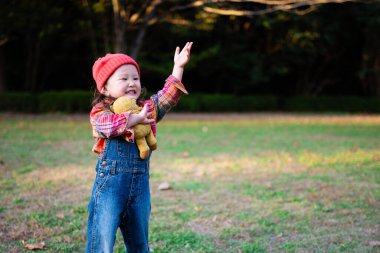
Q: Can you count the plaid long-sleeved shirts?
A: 1